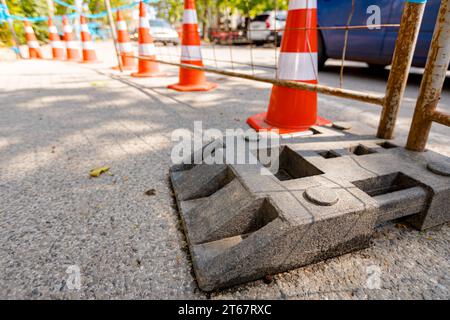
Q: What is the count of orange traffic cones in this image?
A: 8